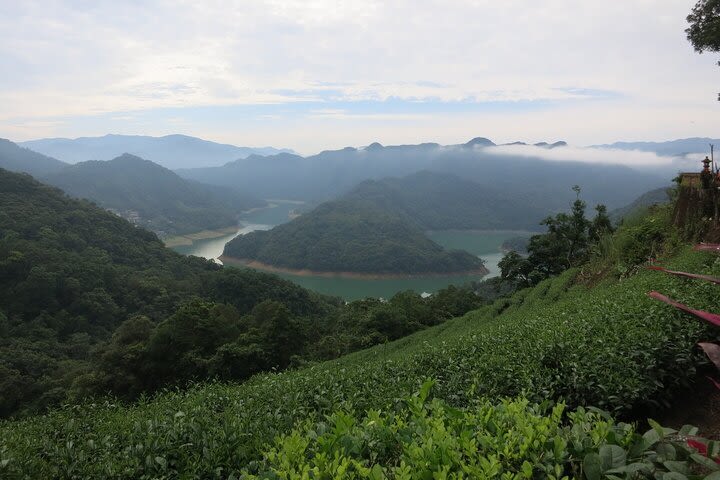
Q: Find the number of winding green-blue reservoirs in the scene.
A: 1